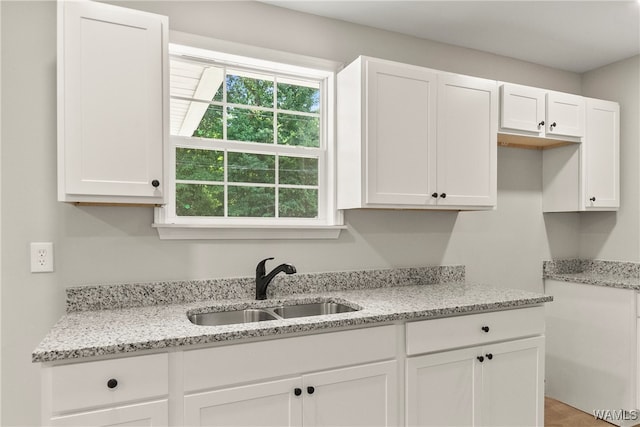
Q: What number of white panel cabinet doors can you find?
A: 11